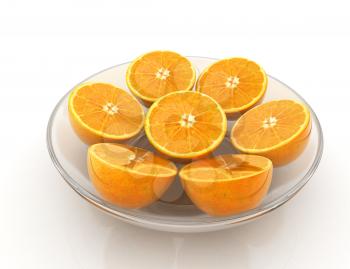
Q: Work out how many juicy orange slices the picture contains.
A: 7